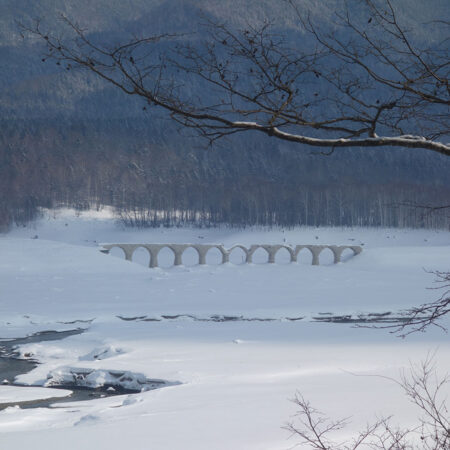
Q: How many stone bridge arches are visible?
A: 11